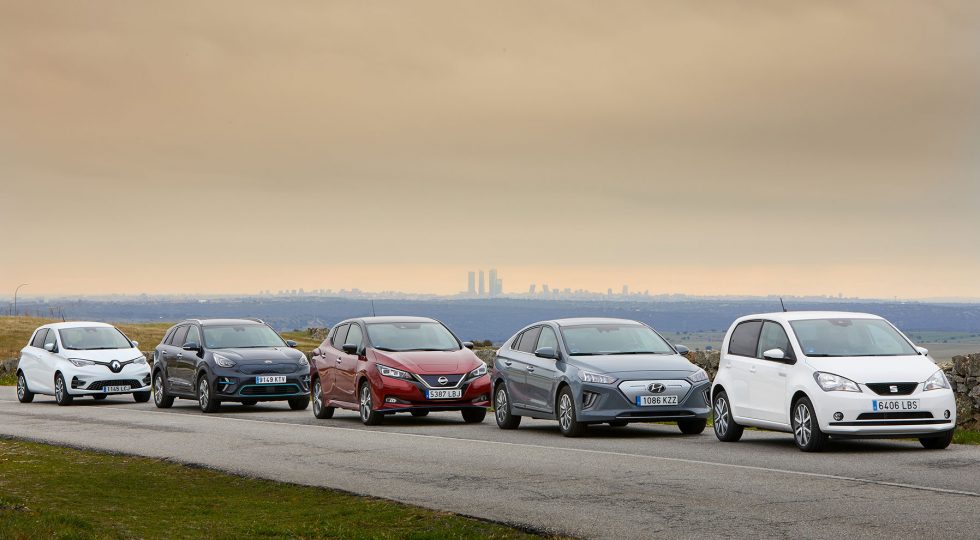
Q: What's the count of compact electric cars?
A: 5